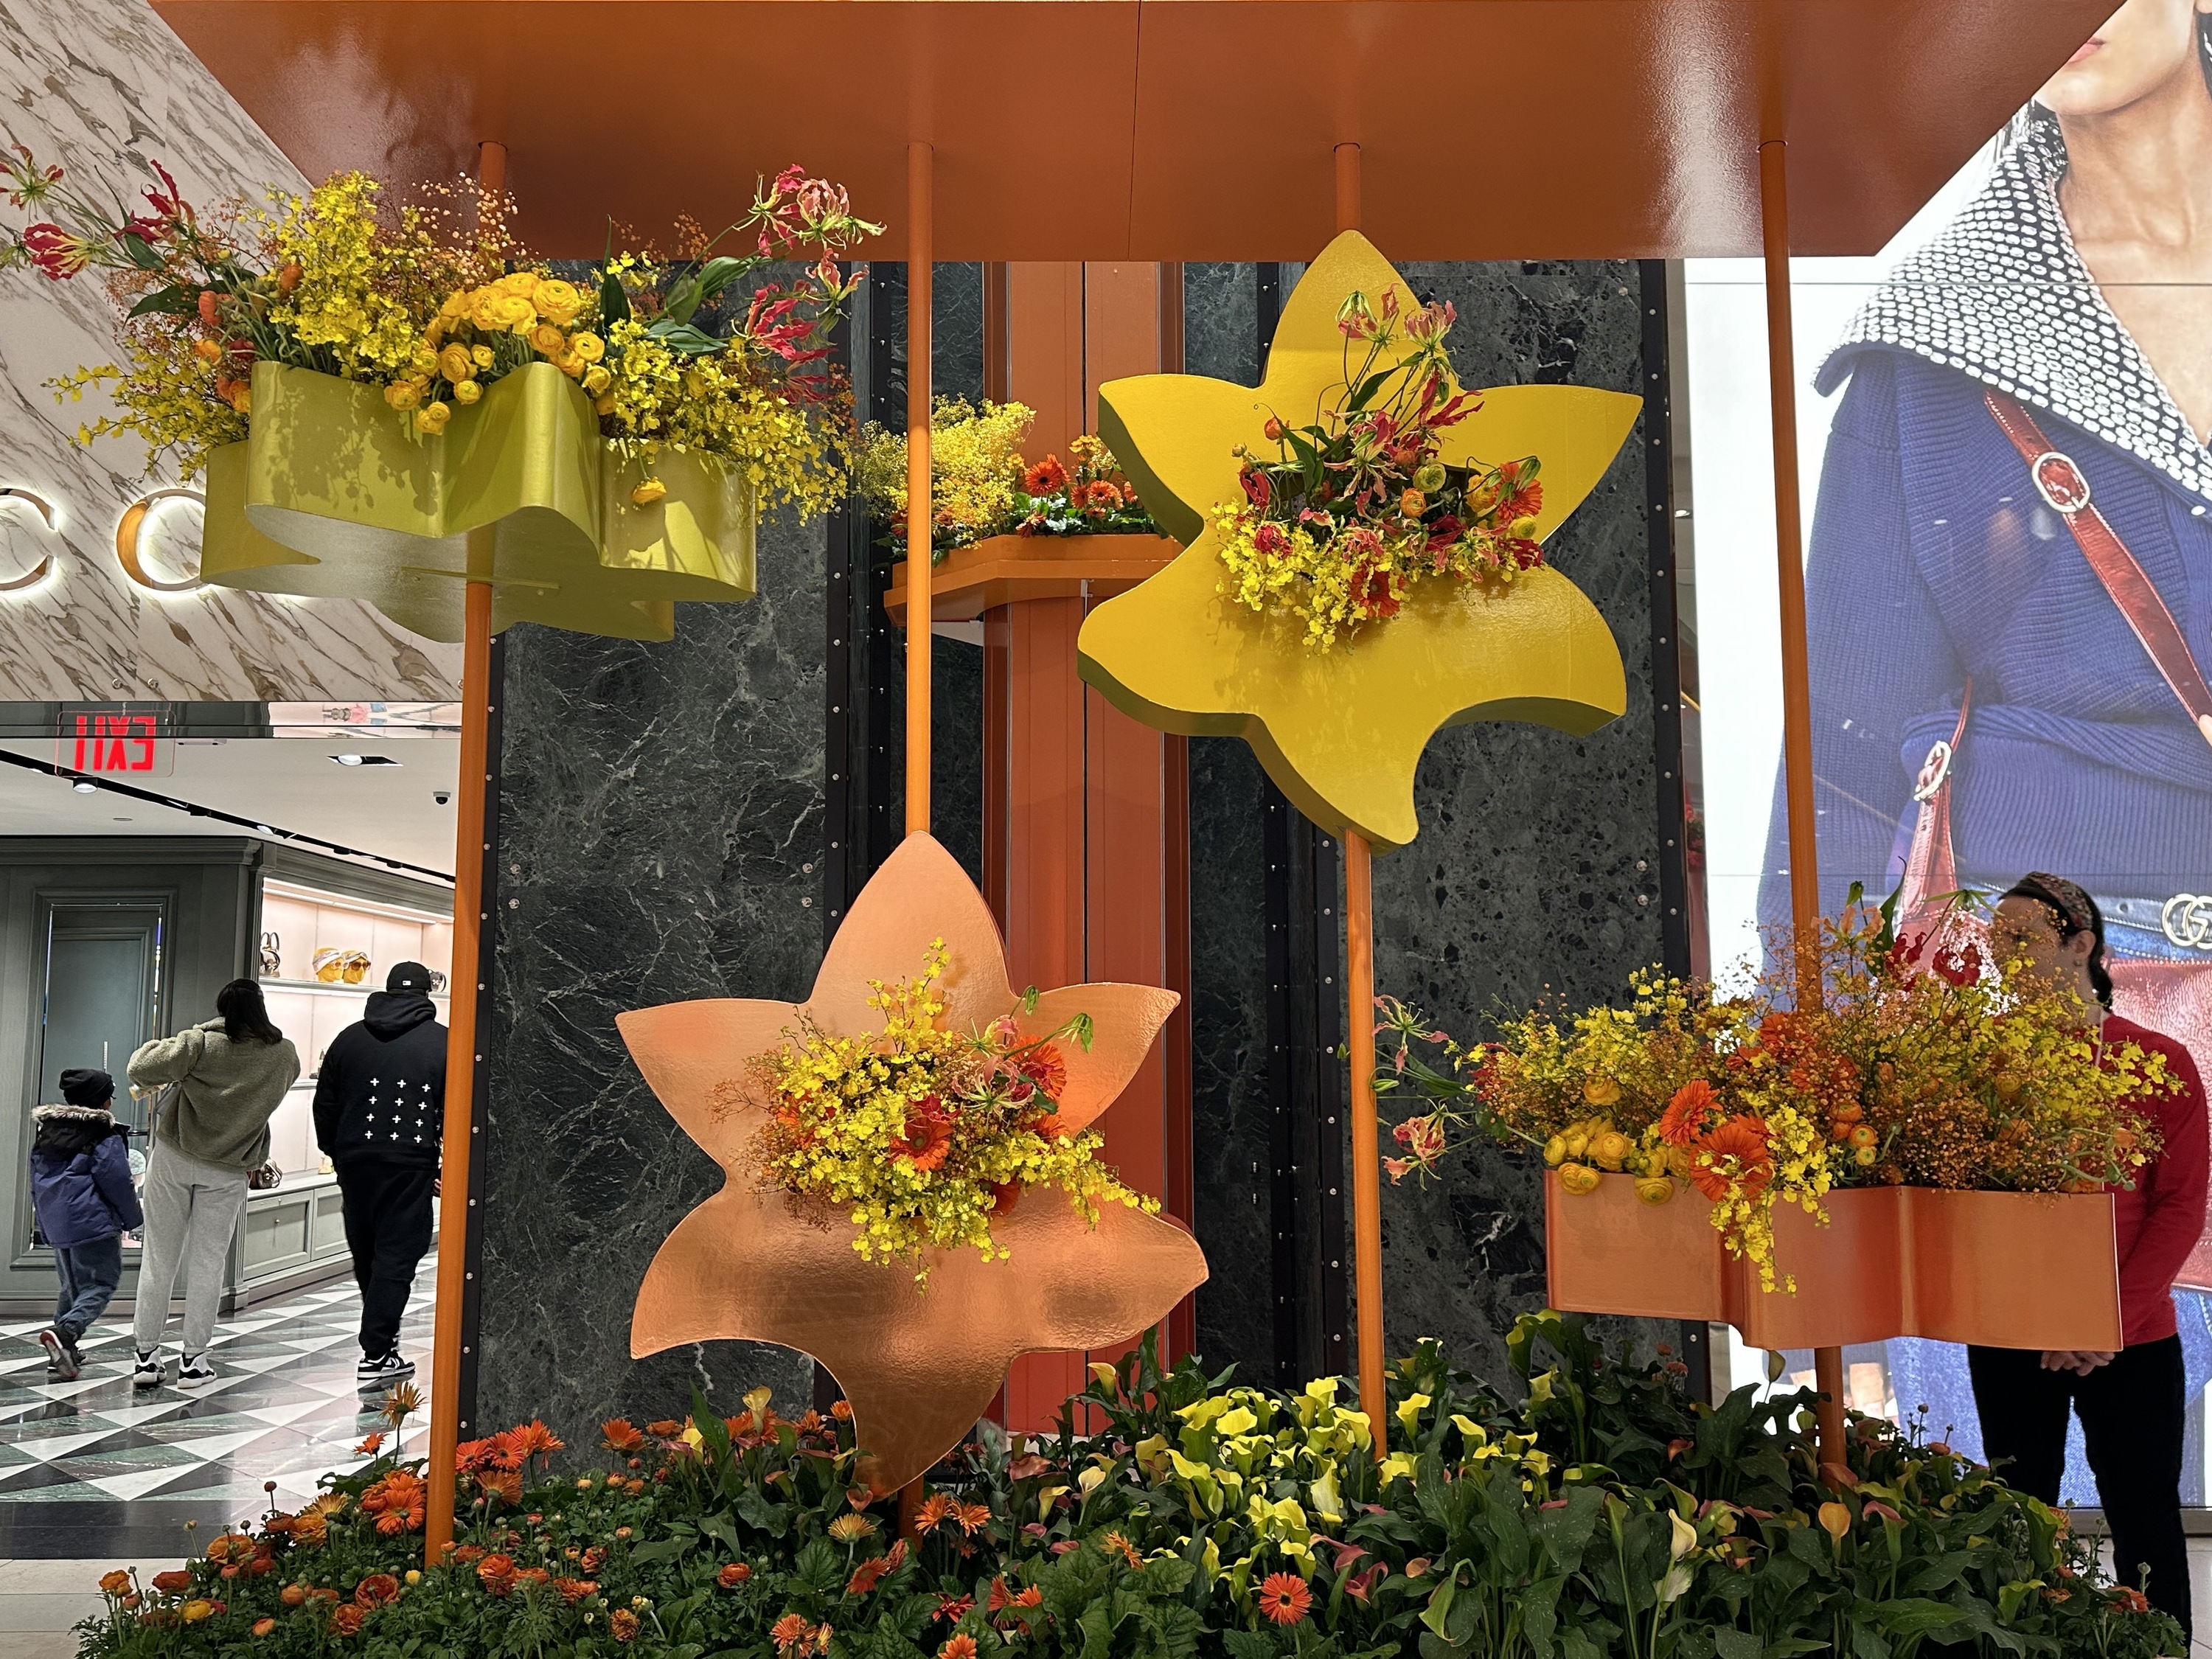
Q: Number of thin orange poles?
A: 4